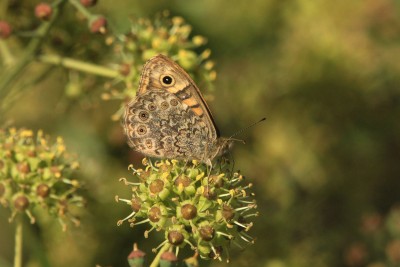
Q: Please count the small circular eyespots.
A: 6